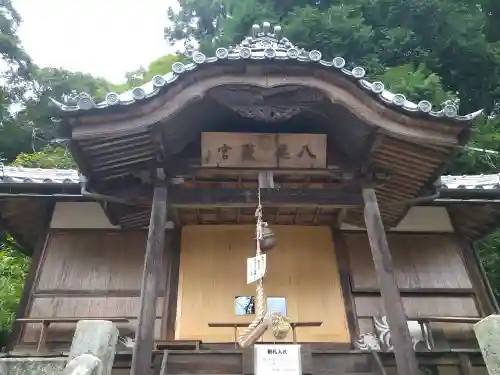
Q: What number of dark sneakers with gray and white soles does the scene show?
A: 0